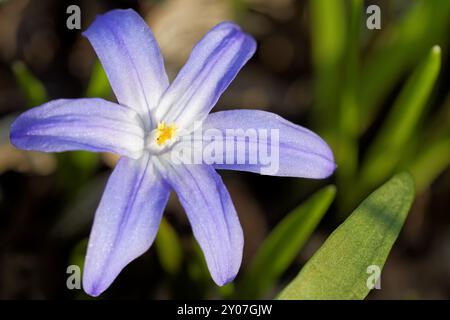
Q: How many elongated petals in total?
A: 6